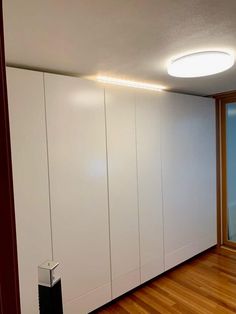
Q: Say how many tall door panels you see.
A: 5